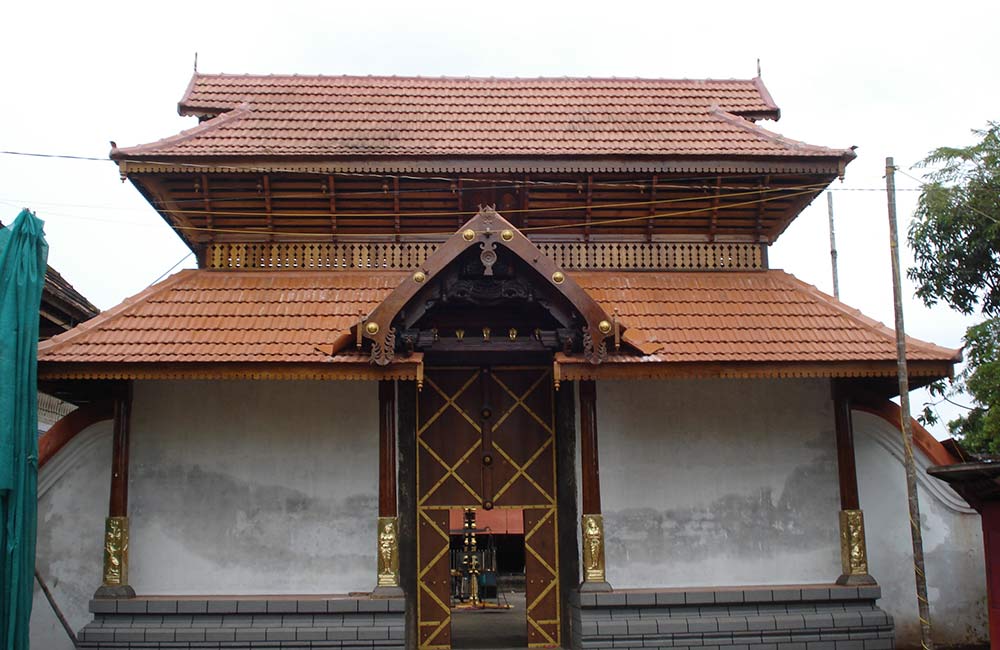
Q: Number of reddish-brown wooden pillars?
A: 4